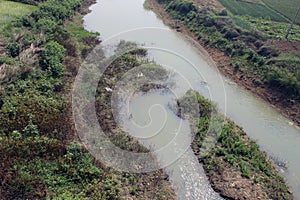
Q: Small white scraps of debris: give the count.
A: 2